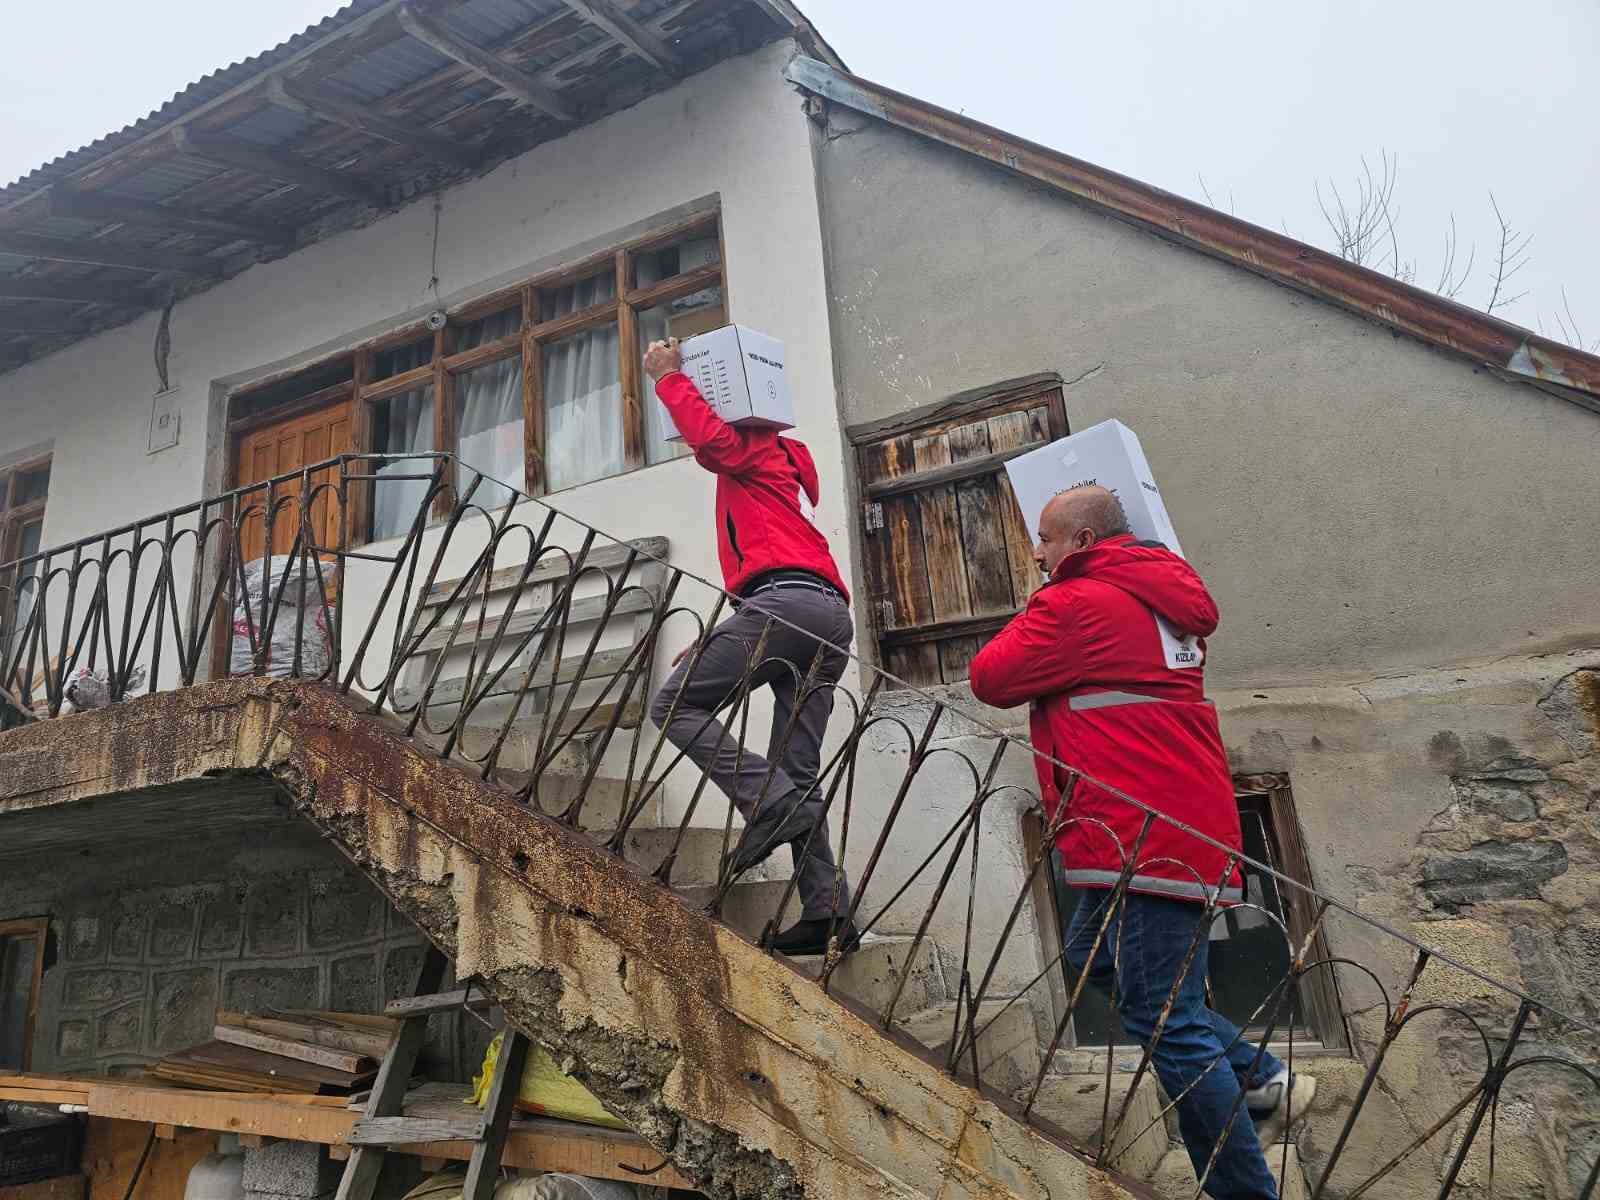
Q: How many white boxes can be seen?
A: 2